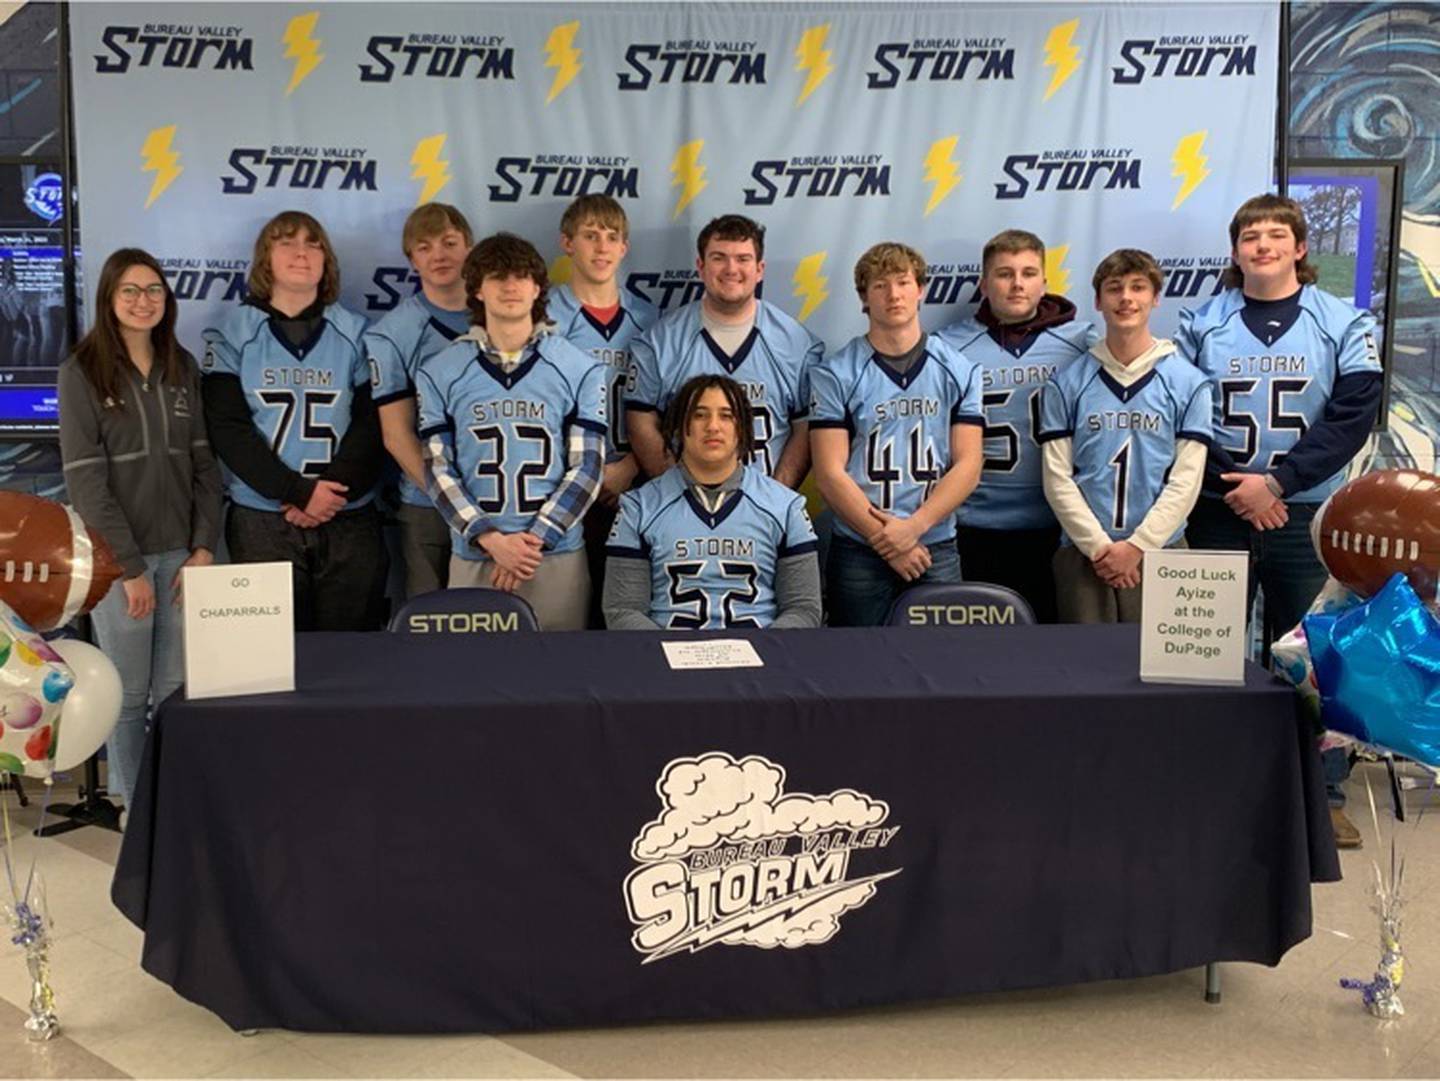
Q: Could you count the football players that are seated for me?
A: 1